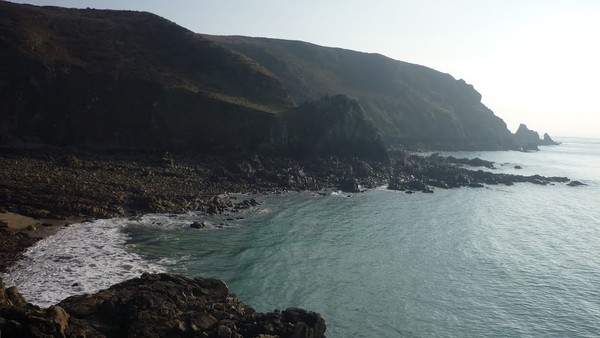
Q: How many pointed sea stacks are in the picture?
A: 2